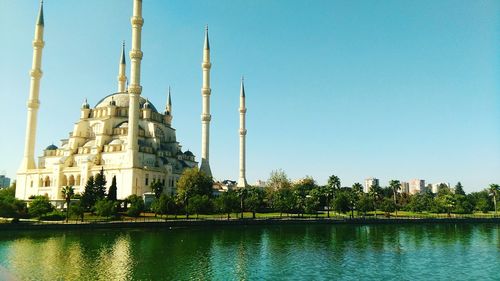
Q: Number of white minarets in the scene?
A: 6